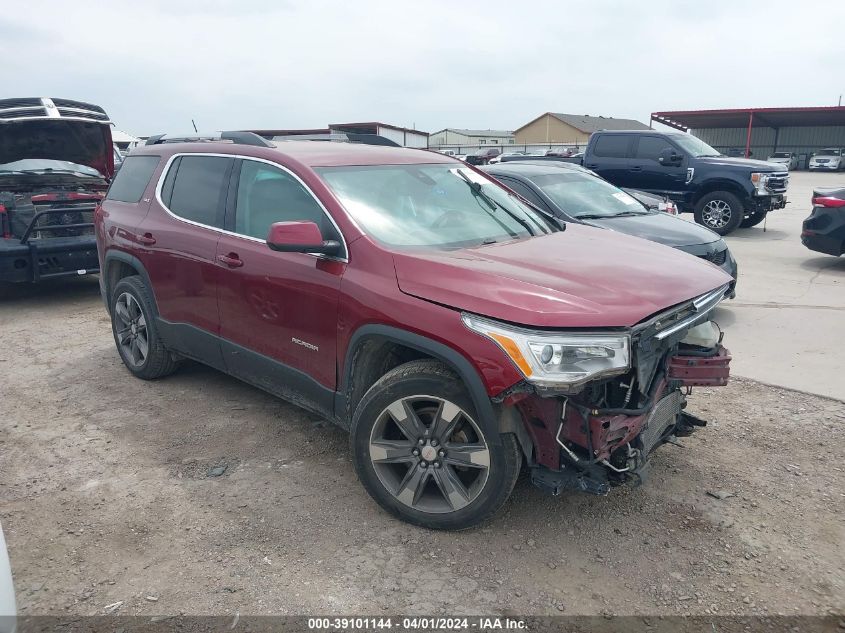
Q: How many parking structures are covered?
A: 1